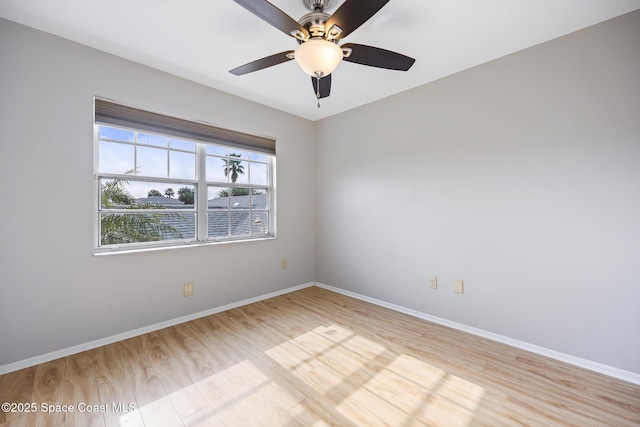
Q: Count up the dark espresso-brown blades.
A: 5